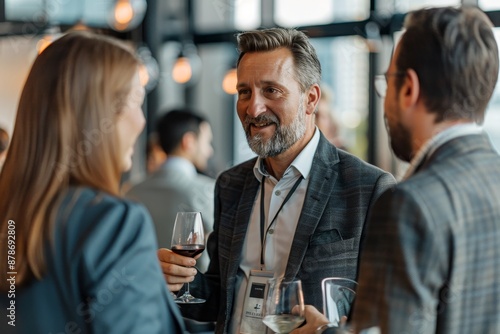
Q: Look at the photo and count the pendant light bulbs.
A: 5